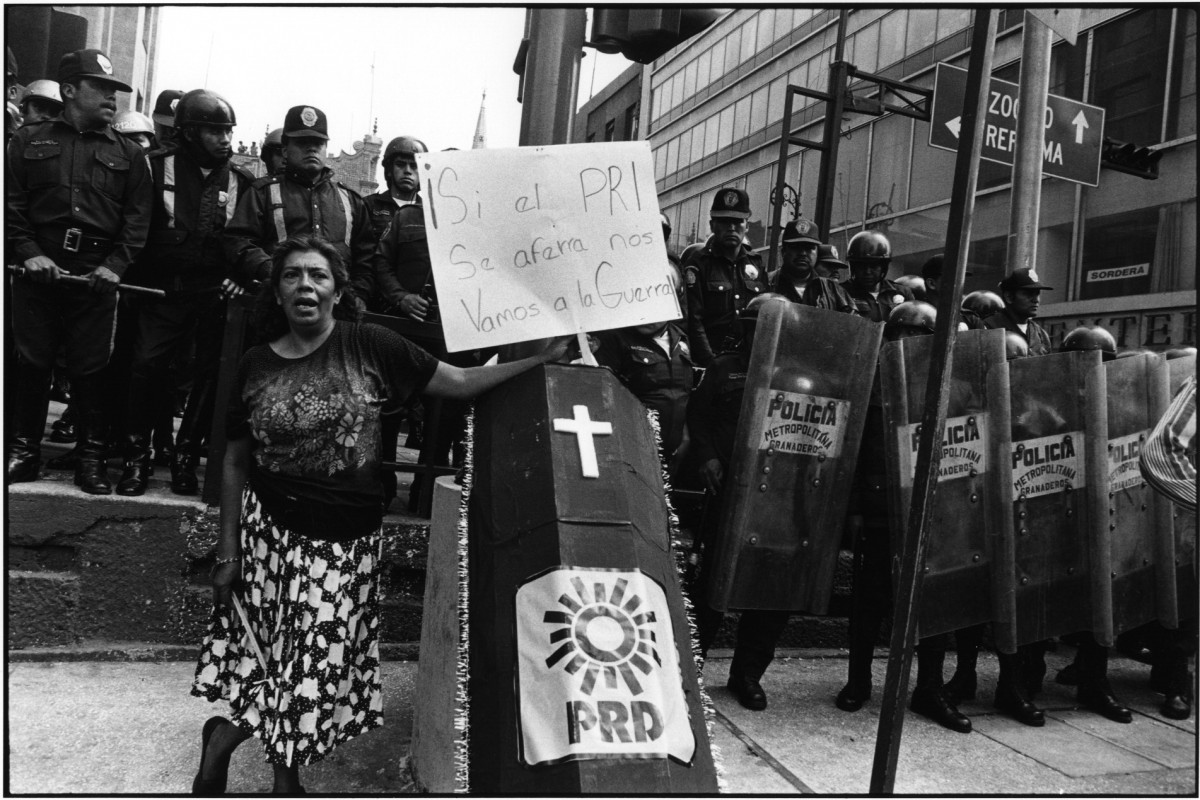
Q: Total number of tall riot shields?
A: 5